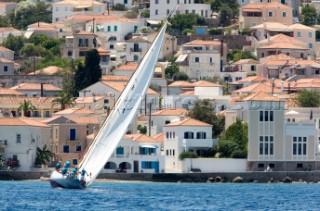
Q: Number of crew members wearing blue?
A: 5